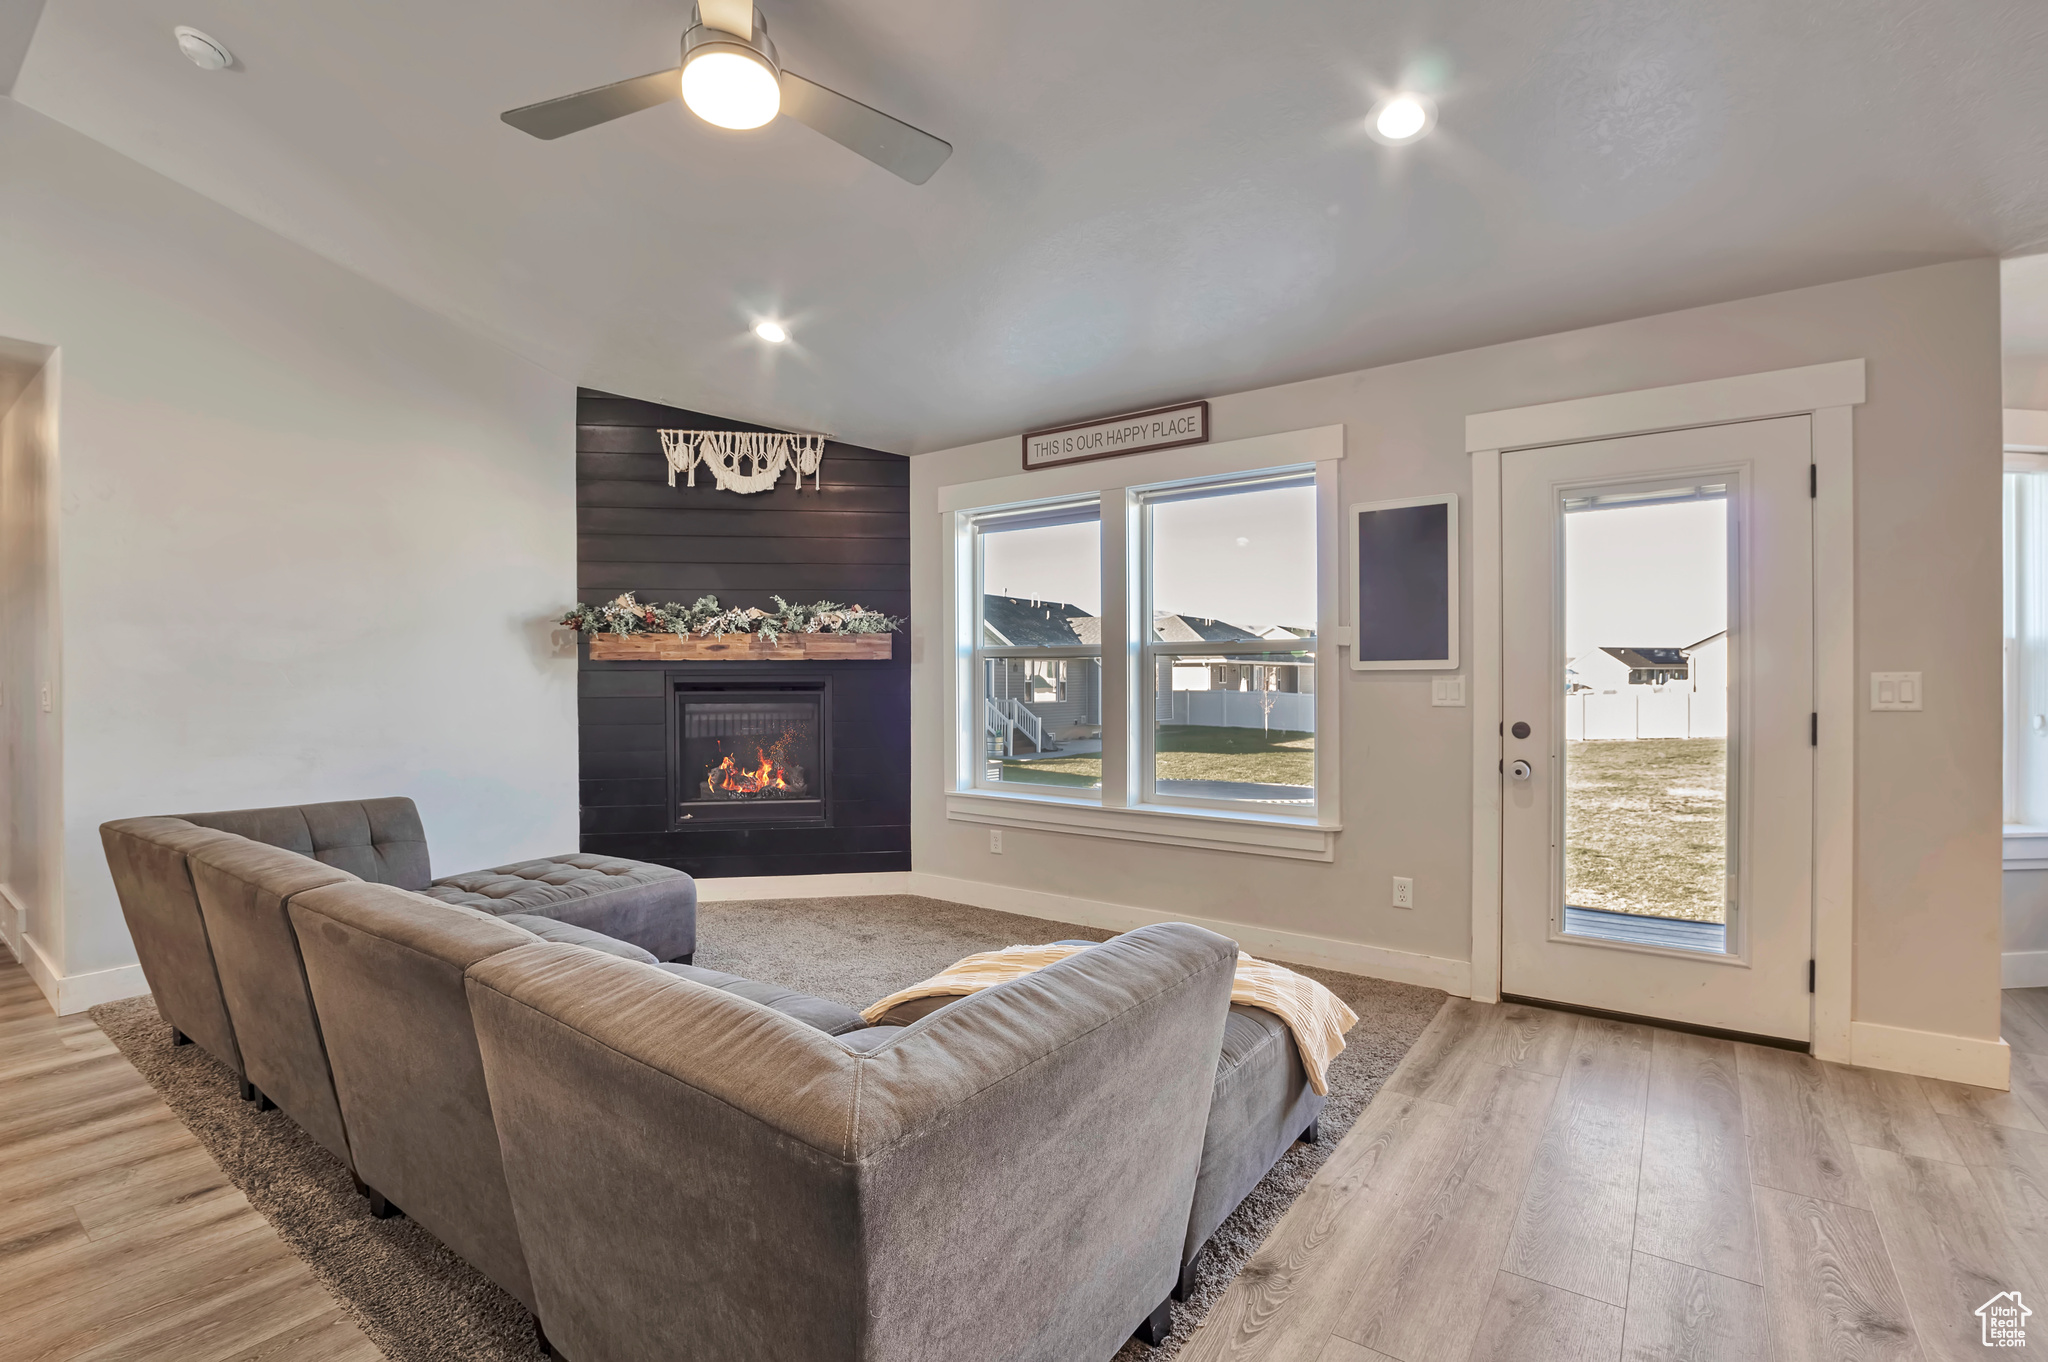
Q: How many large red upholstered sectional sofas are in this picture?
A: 0